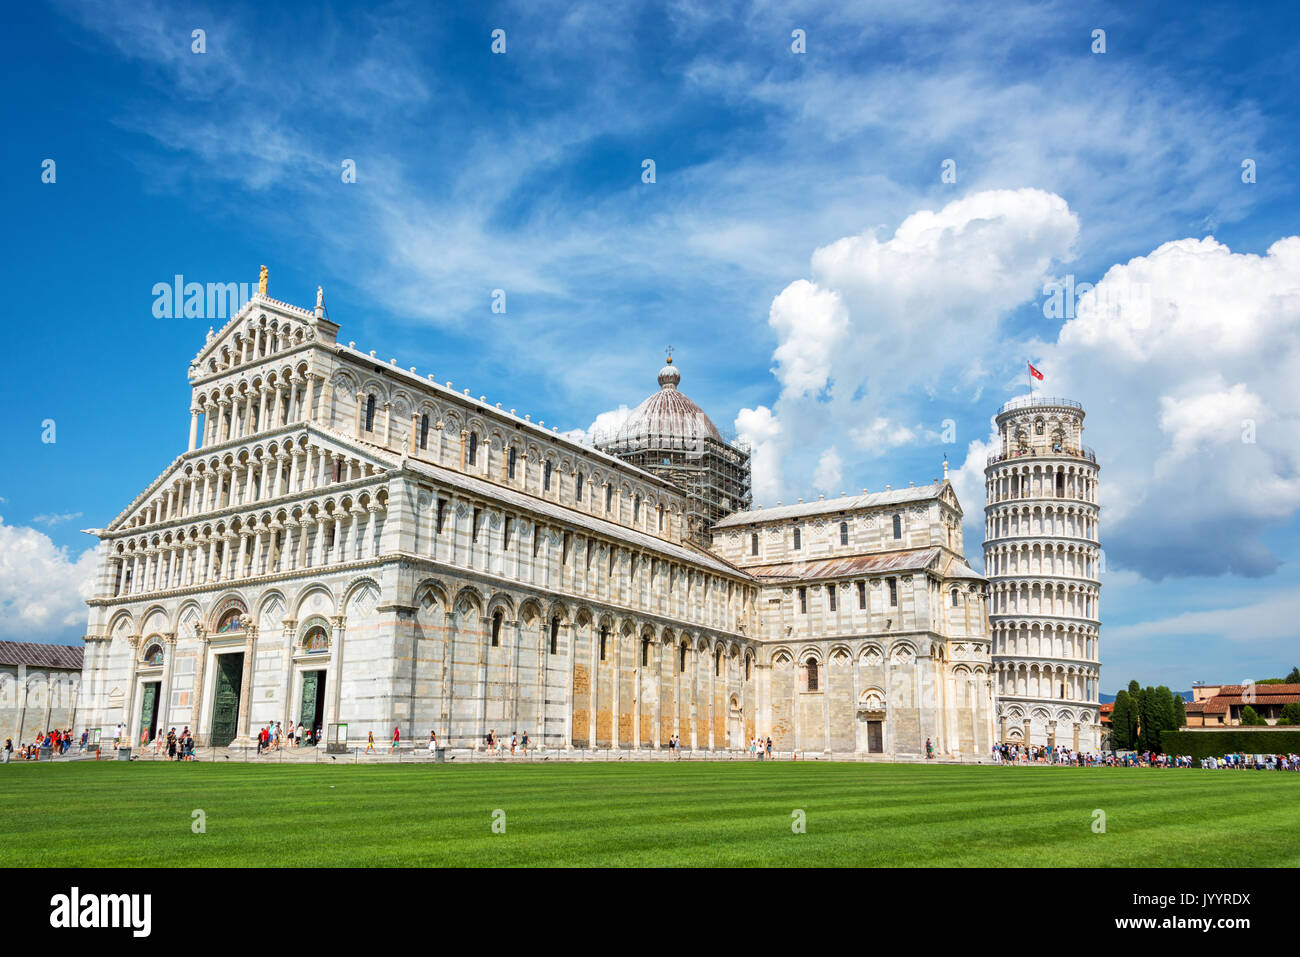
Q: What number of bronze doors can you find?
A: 3